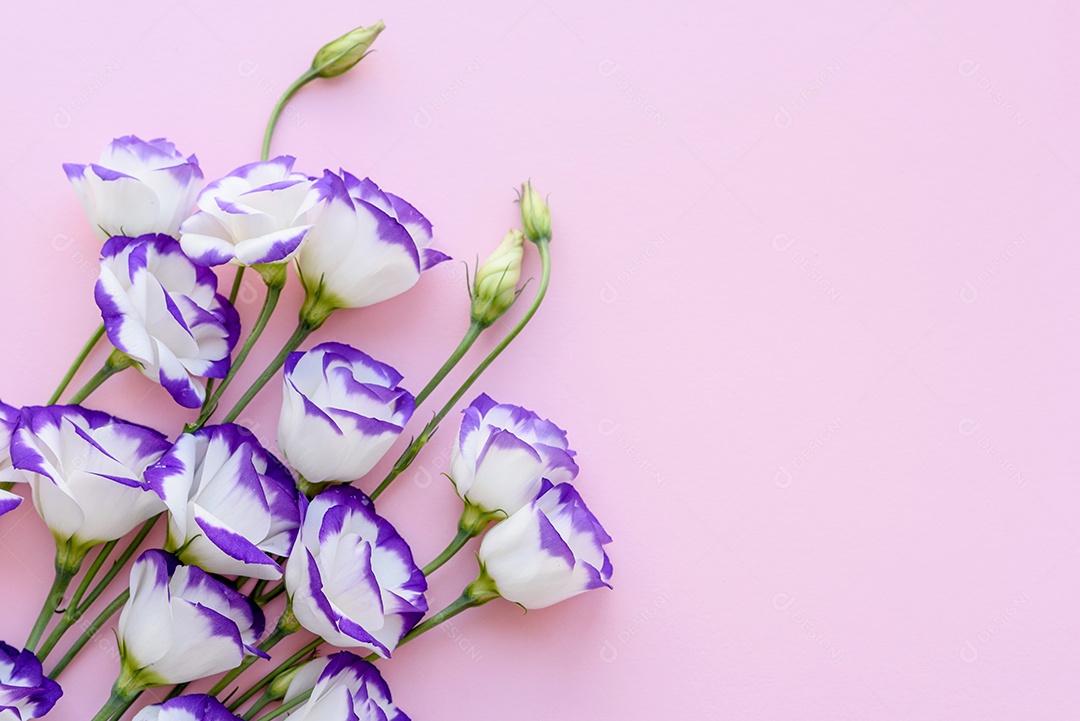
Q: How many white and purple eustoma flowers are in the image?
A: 15